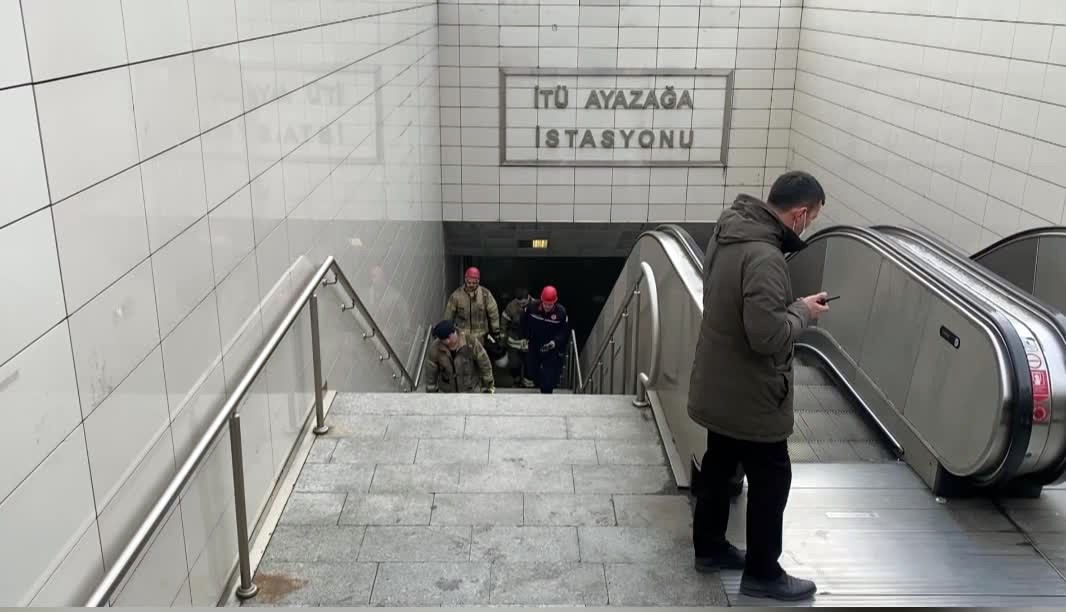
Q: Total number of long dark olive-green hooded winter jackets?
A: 1